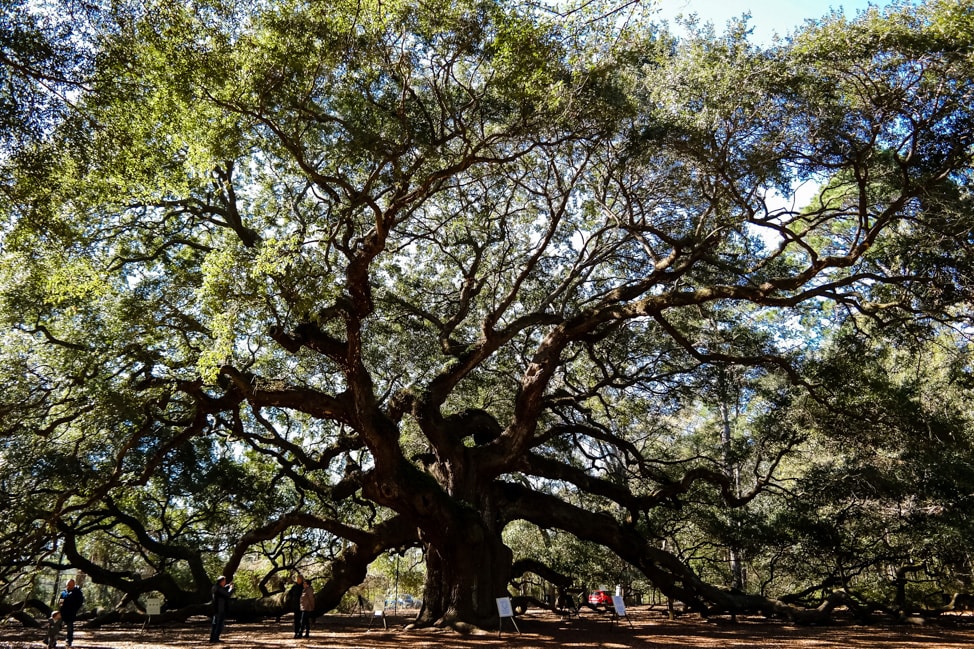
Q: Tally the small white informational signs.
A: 4